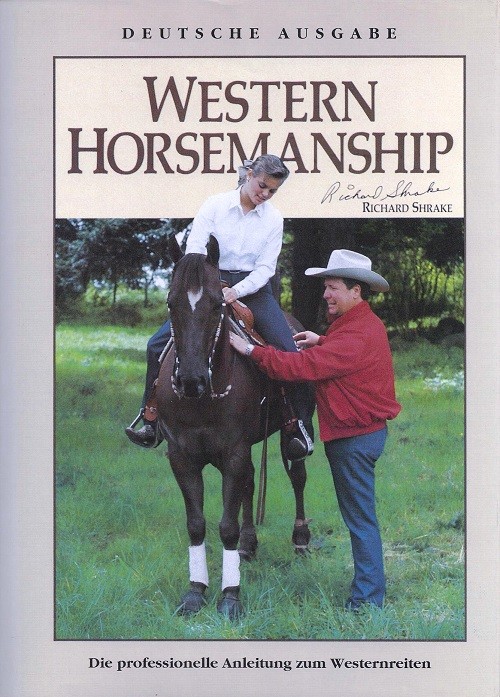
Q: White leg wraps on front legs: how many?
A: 2